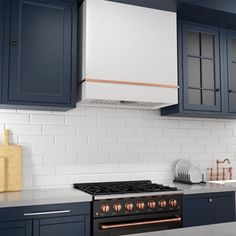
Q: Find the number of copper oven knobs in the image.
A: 7